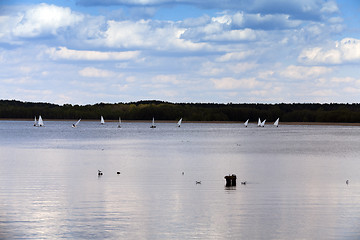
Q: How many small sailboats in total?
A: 11